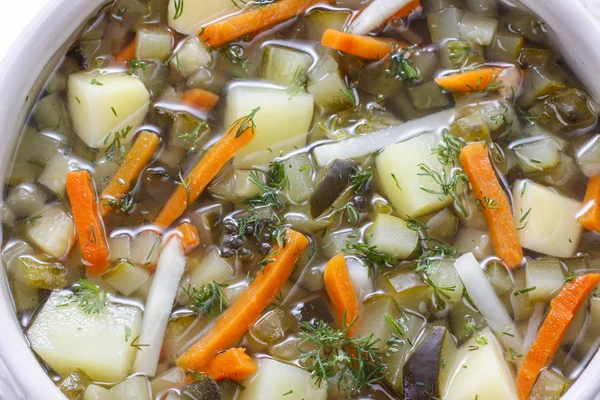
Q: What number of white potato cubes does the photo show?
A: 8